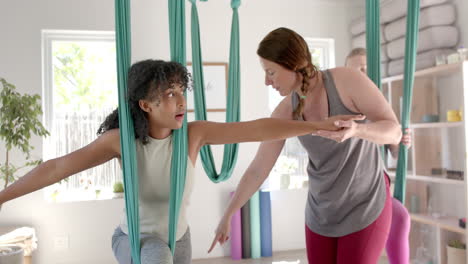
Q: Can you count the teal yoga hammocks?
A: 3